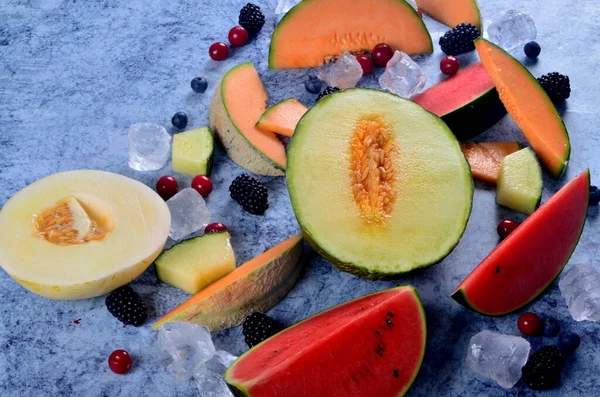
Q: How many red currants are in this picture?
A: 11